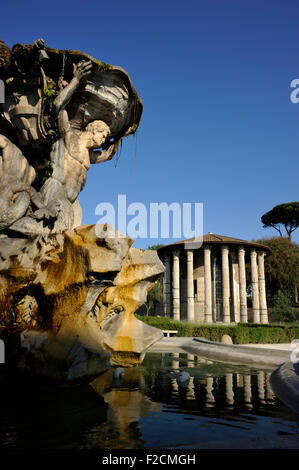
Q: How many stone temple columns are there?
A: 8